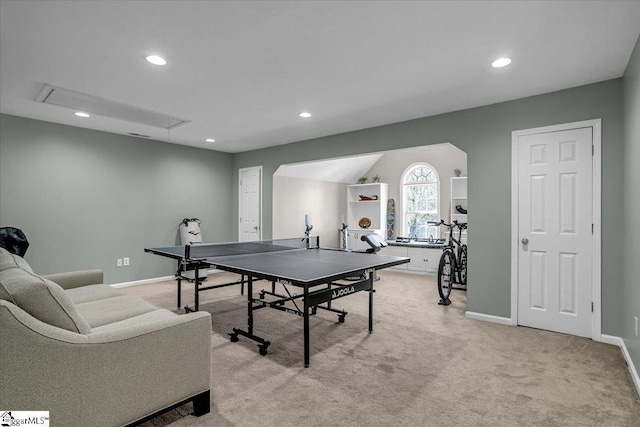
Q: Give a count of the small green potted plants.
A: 2